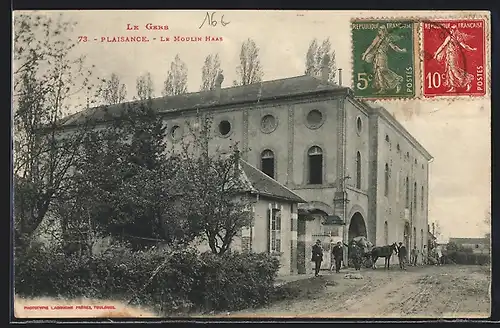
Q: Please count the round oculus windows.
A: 5